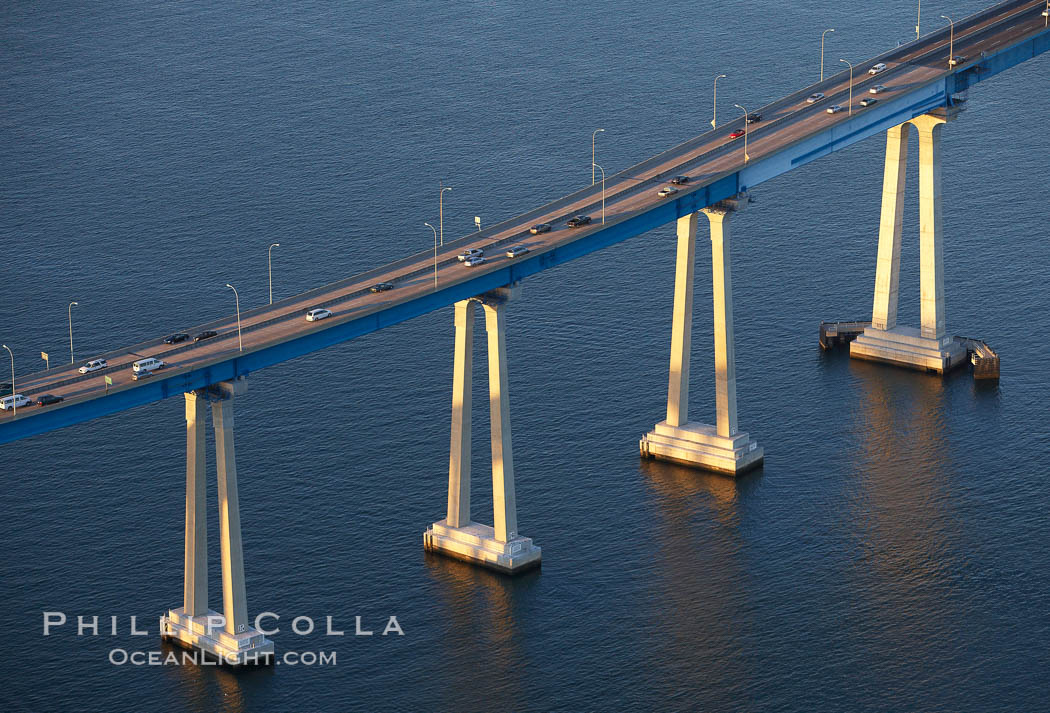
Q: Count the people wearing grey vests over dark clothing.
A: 0